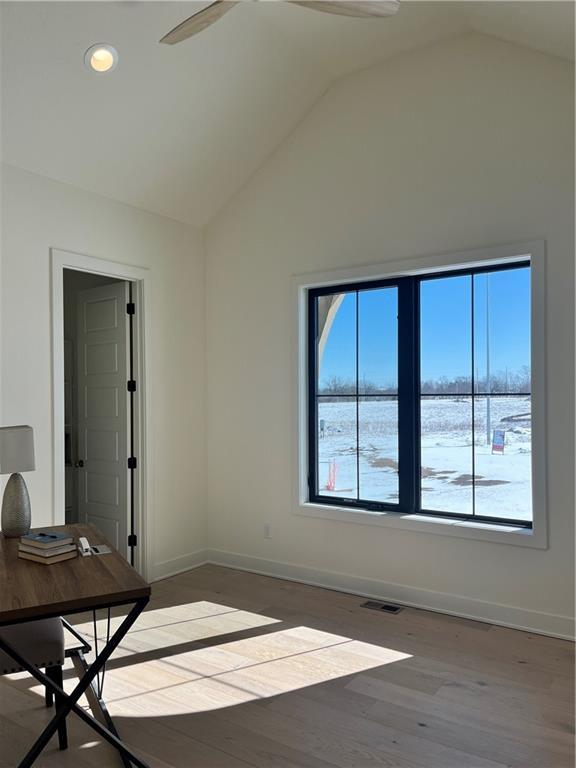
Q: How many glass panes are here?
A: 8